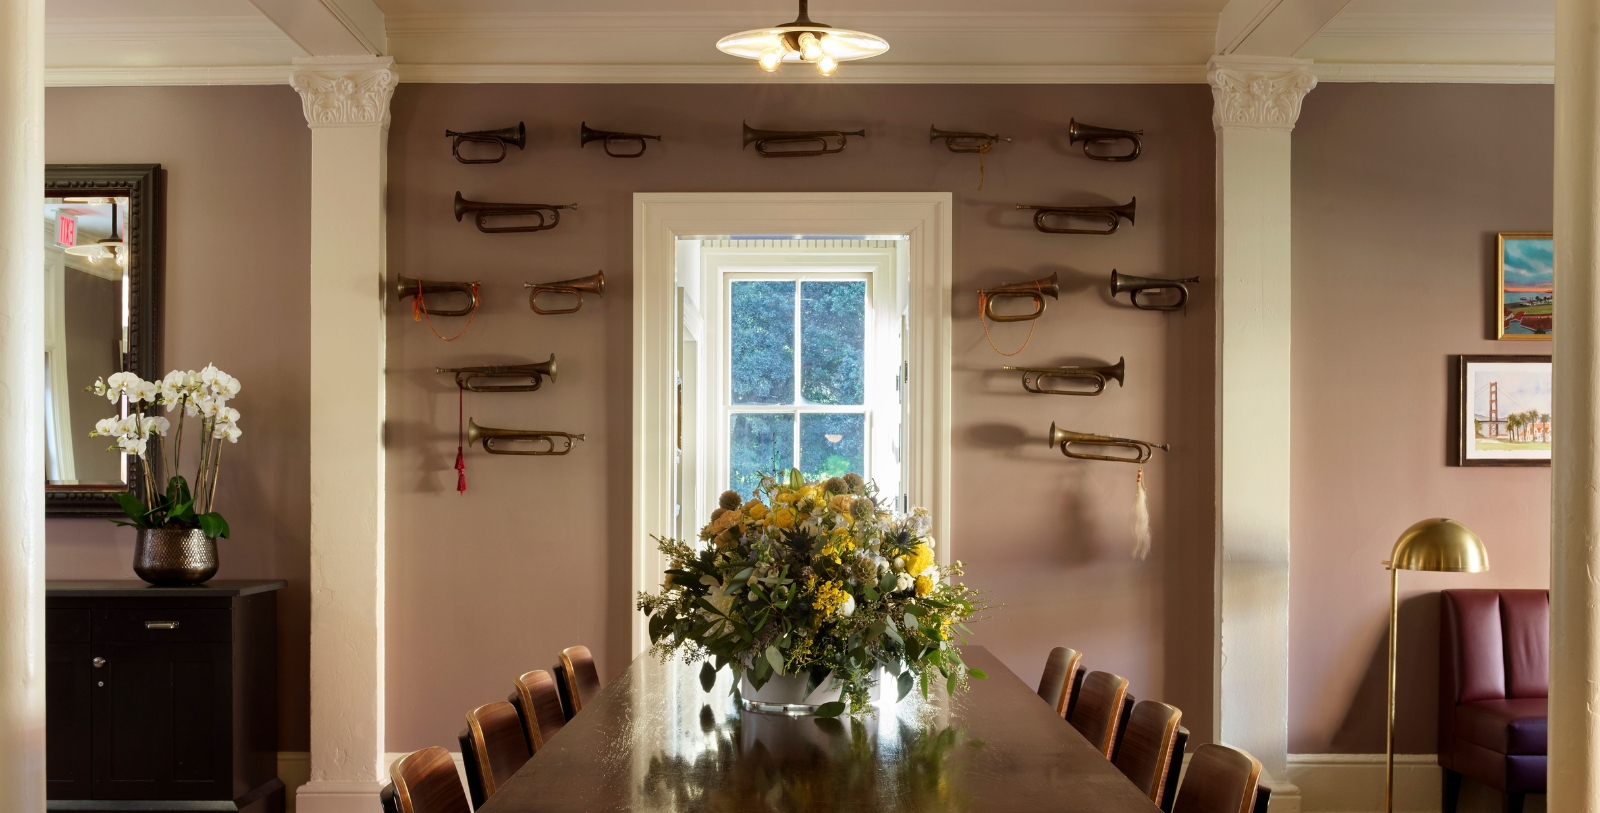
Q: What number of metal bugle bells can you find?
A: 15